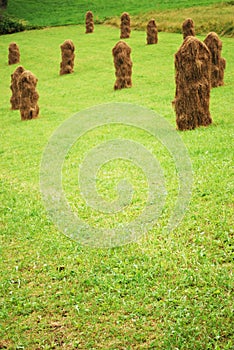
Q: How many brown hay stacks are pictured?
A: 11